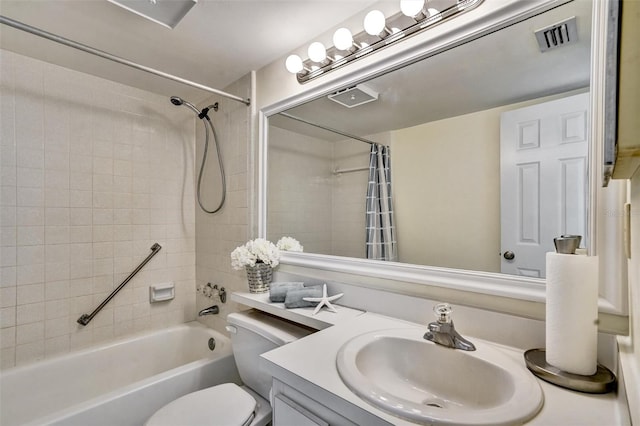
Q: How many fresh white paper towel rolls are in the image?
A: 1